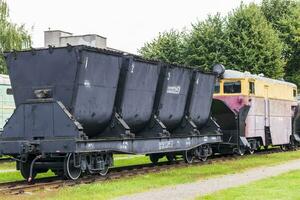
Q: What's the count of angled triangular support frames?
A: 5